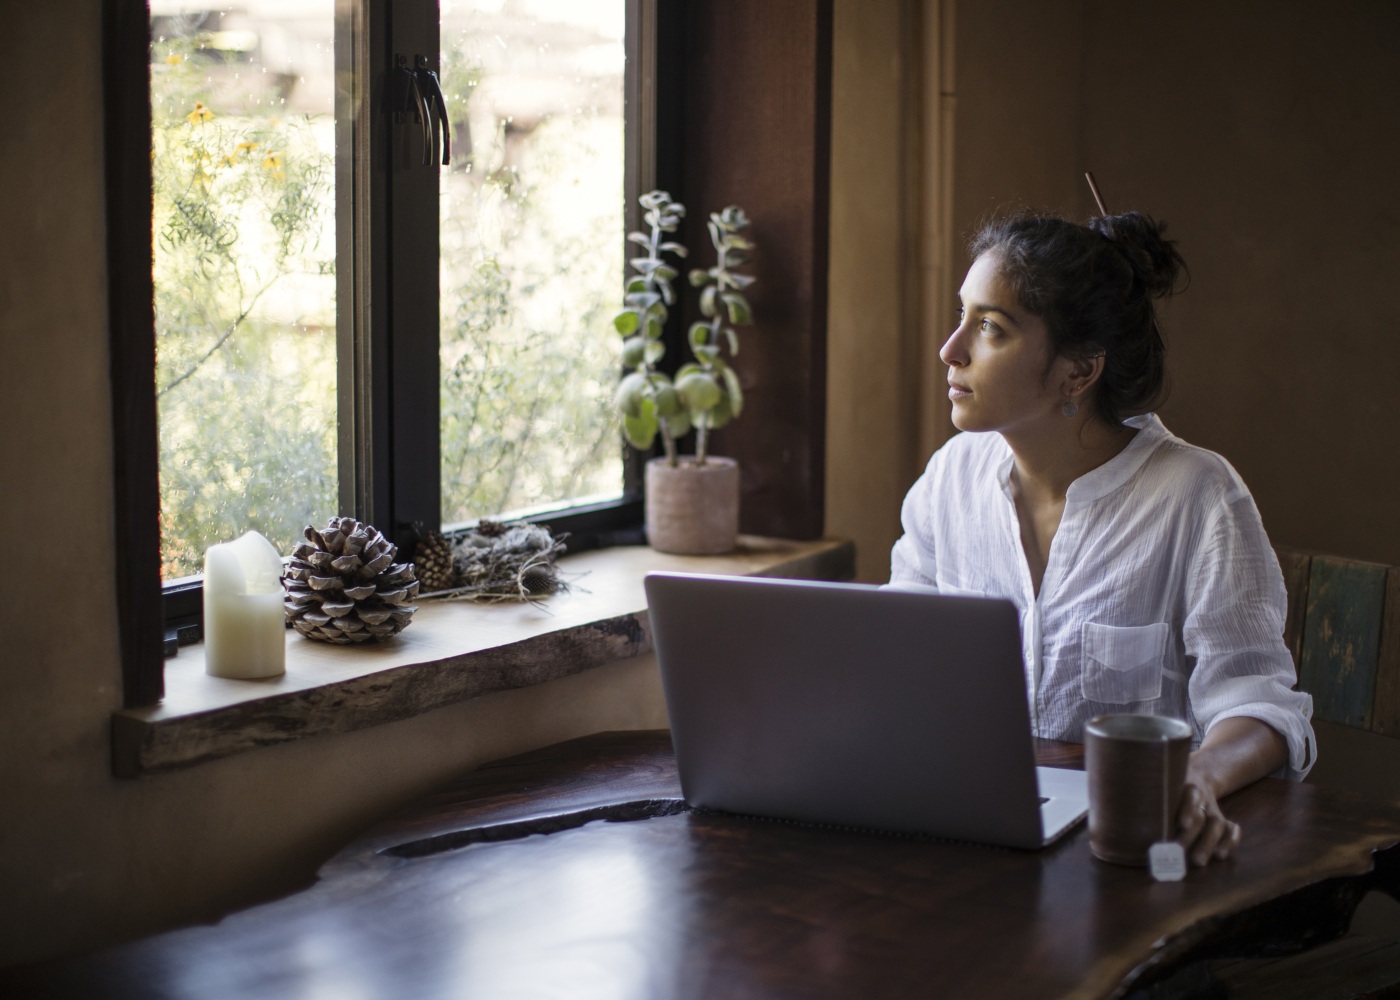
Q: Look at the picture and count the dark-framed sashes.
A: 2